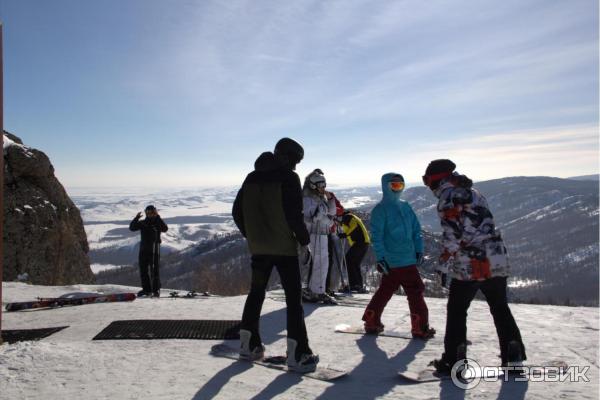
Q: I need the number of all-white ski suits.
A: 1